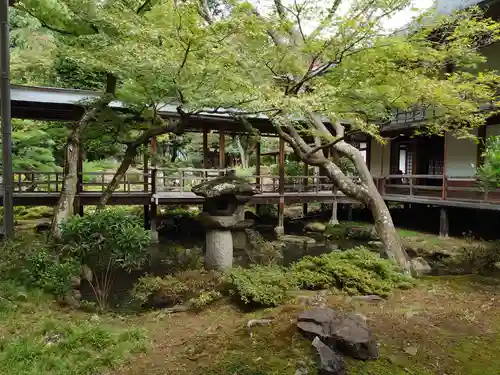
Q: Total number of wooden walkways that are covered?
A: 1